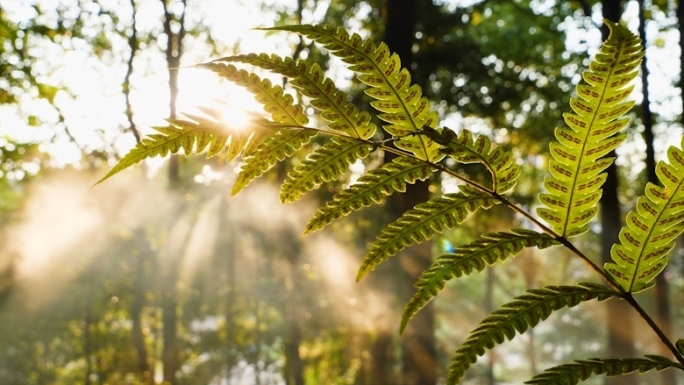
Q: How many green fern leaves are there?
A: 14